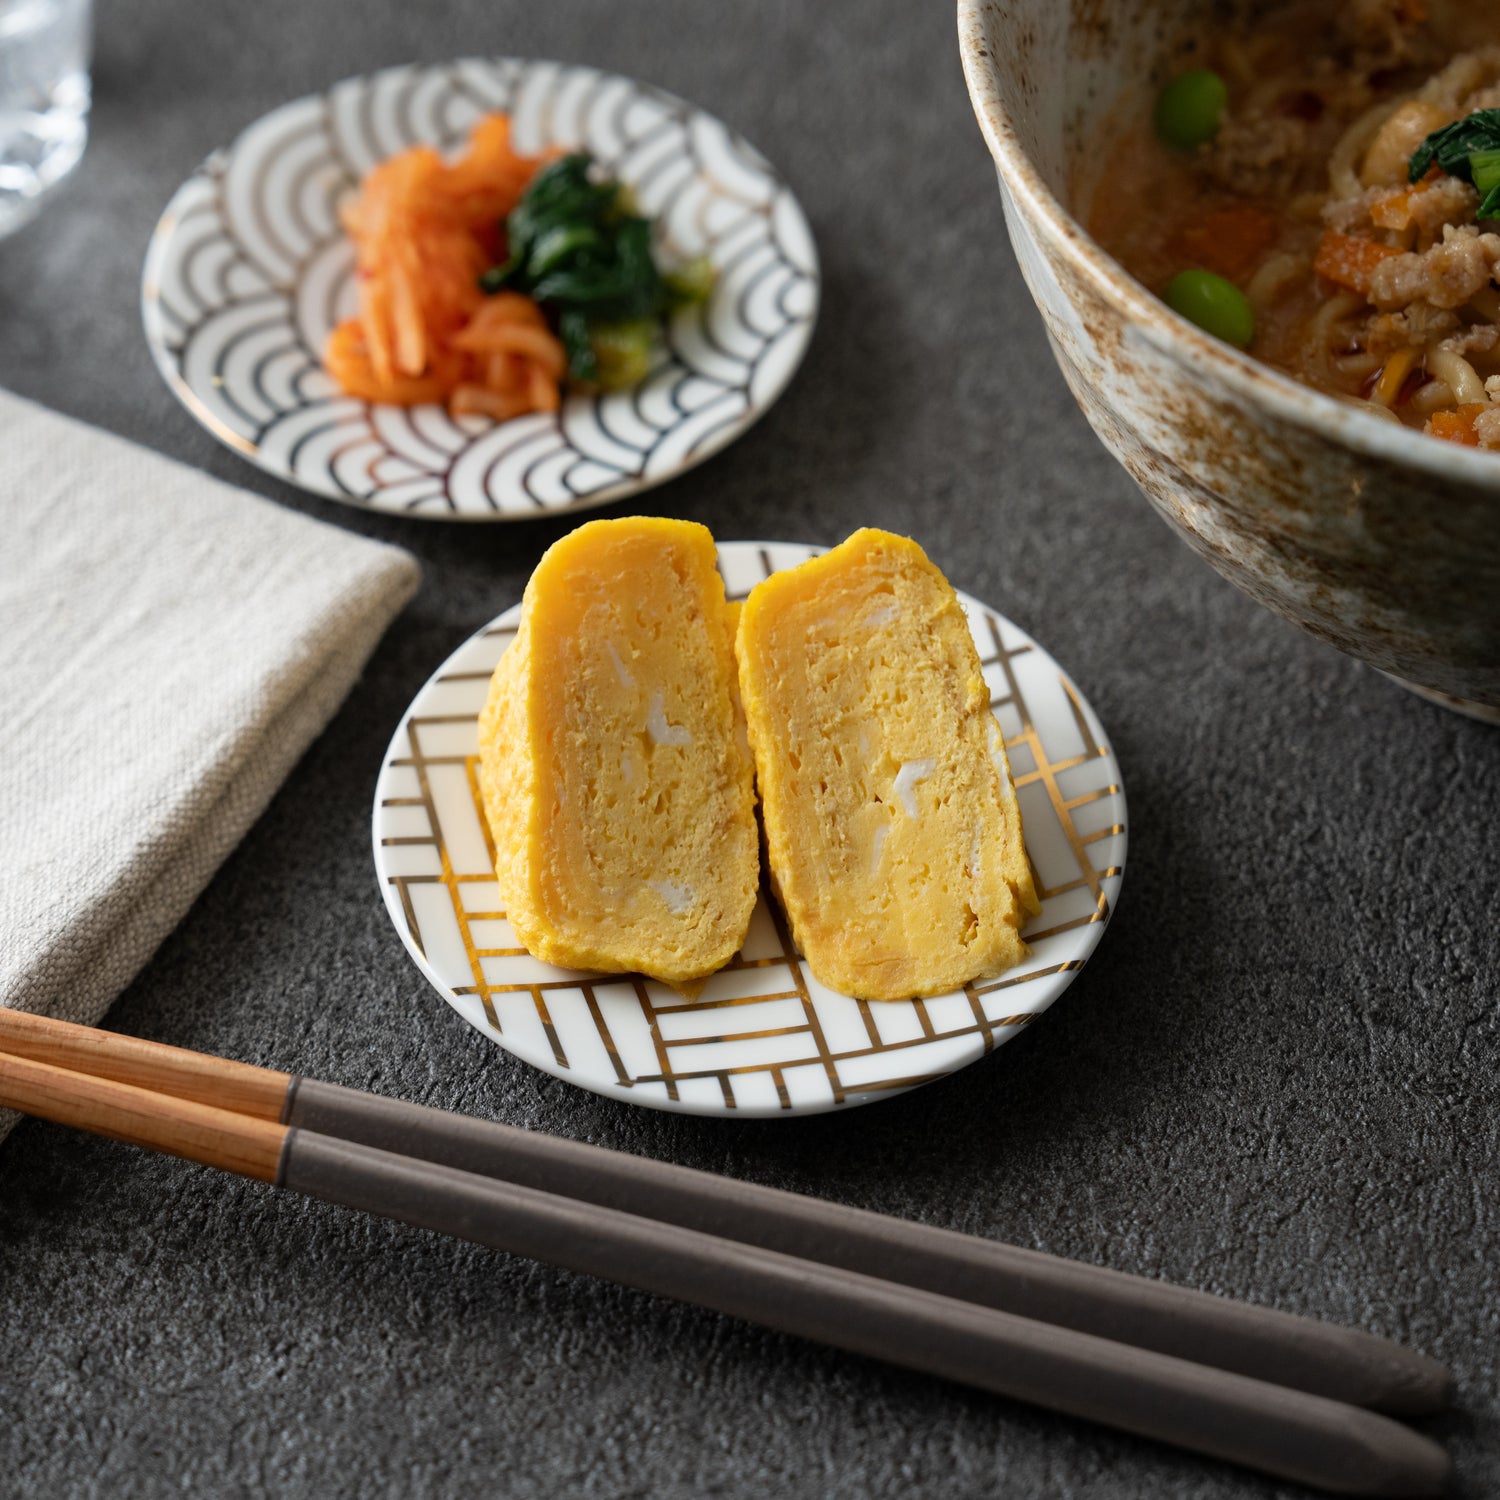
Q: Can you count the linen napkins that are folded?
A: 1